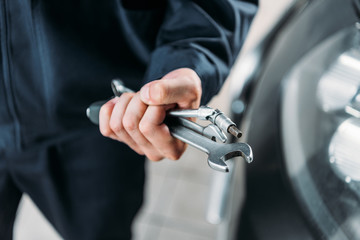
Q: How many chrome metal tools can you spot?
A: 3